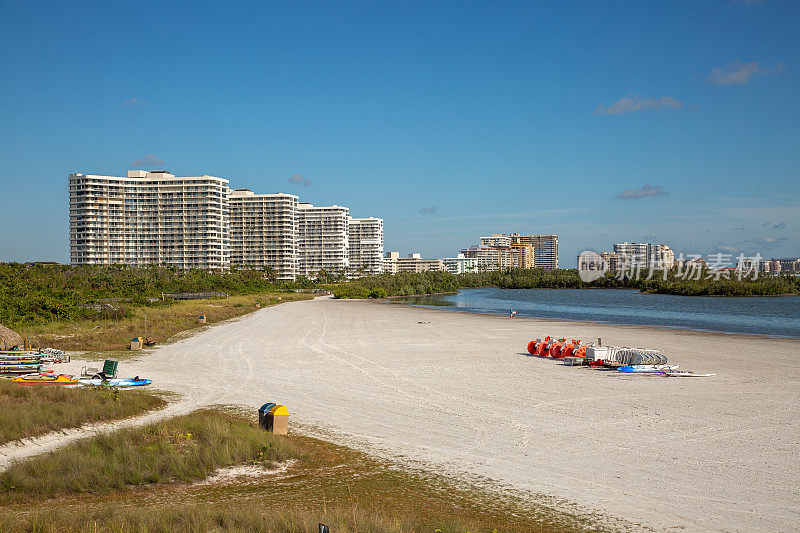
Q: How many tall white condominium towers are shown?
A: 4